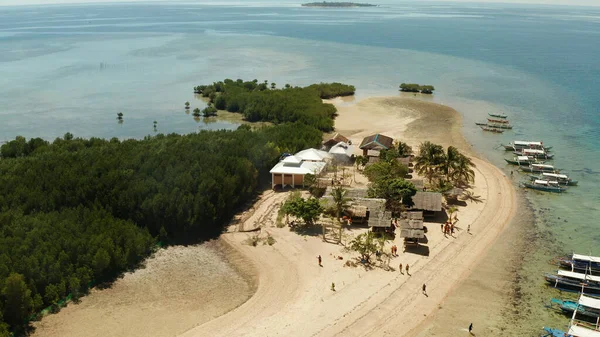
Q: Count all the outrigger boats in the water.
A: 14